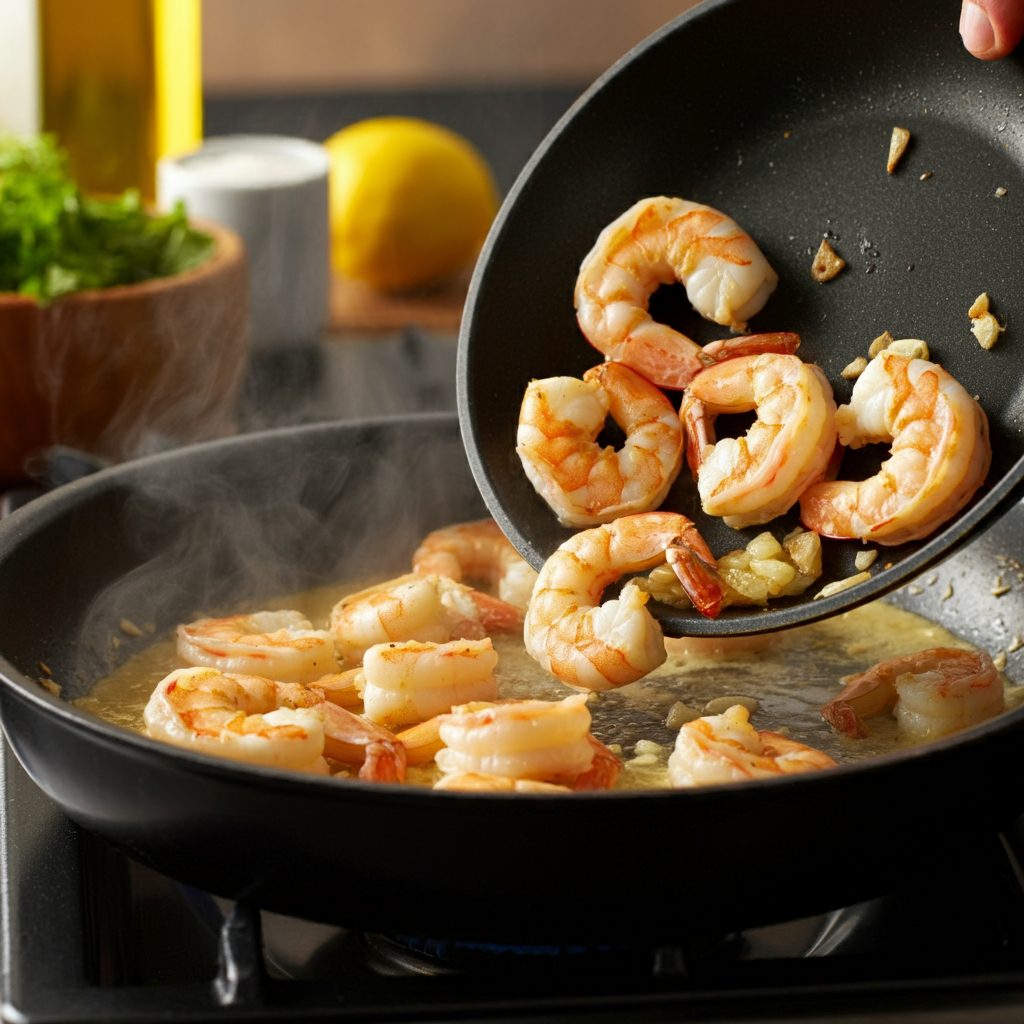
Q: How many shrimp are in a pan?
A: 13